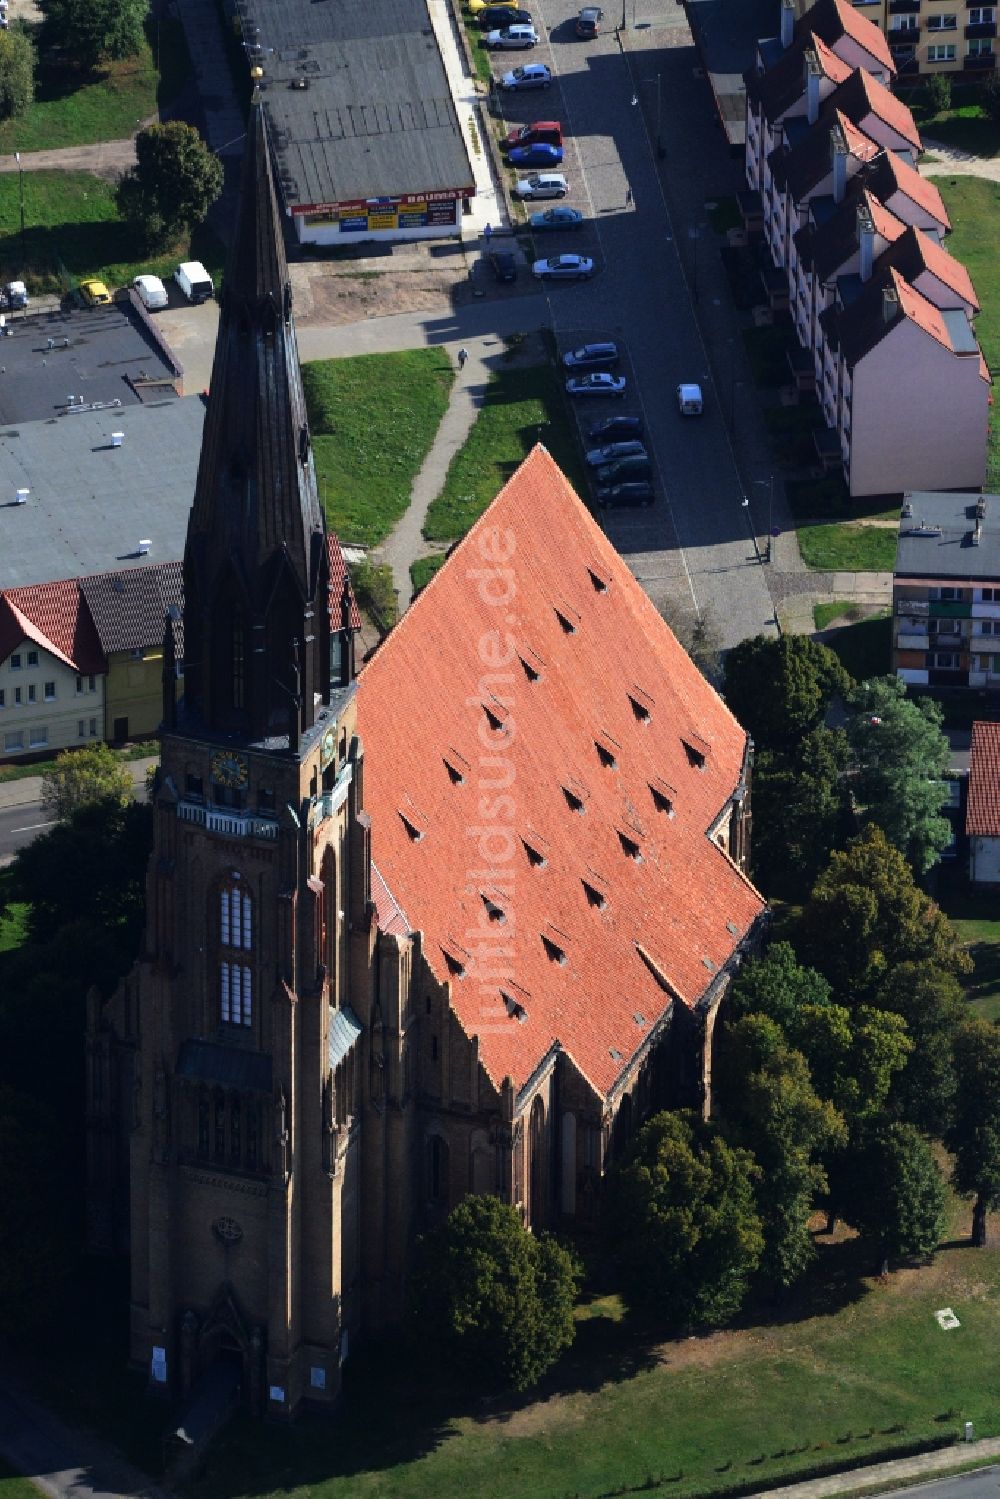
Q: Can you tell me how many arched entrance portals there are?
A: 1